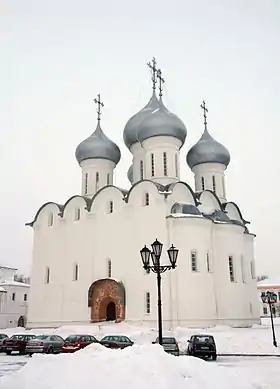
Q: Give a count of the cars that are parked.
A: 7